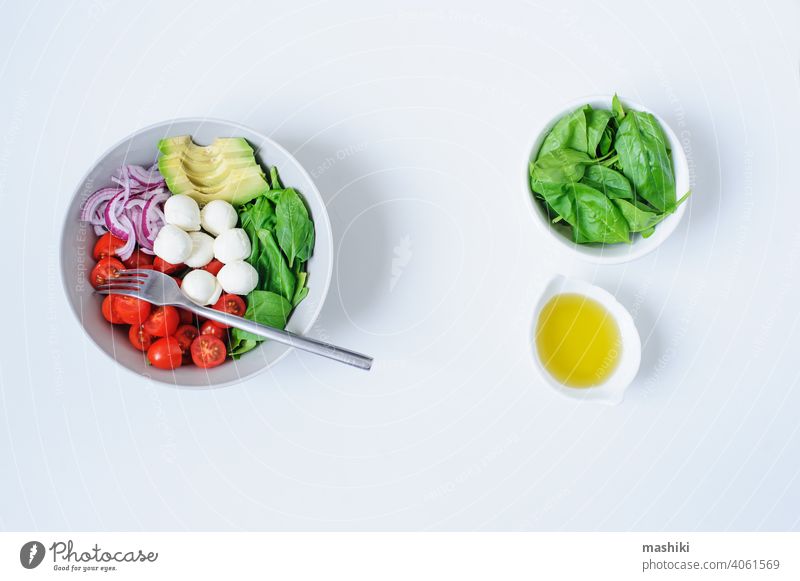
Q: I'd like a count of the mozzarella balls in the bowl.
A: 7